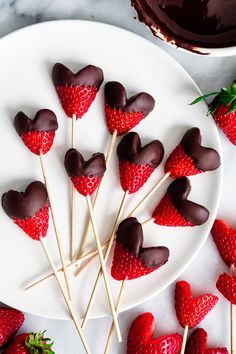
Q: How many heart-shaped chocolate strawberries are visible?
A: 9